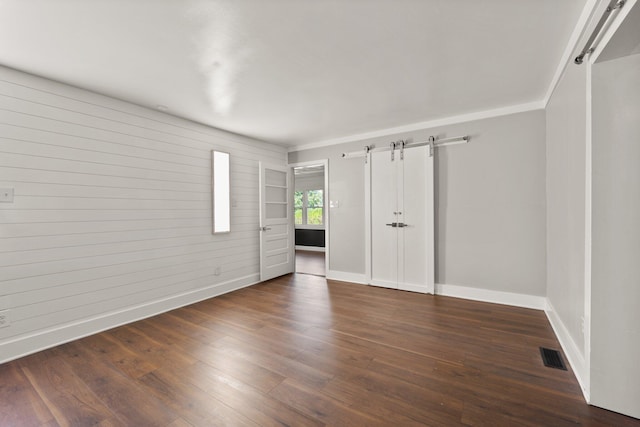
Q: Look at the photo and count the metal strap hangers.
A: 4